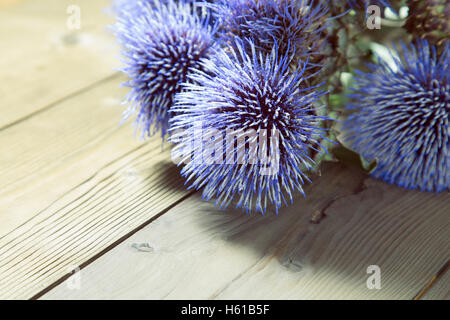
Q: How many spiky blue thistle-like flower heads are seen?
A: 4